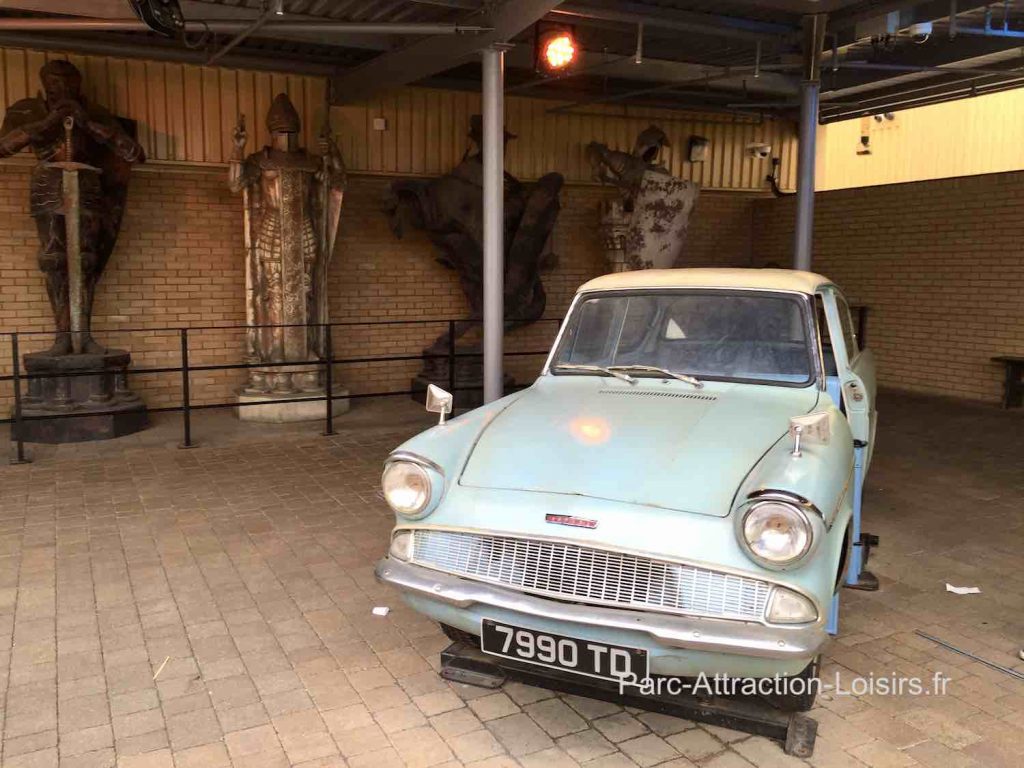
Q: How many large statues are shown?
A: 4